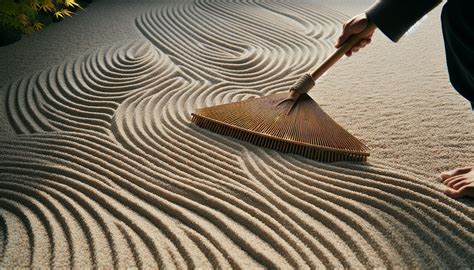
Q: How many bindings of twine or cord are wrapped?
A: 1